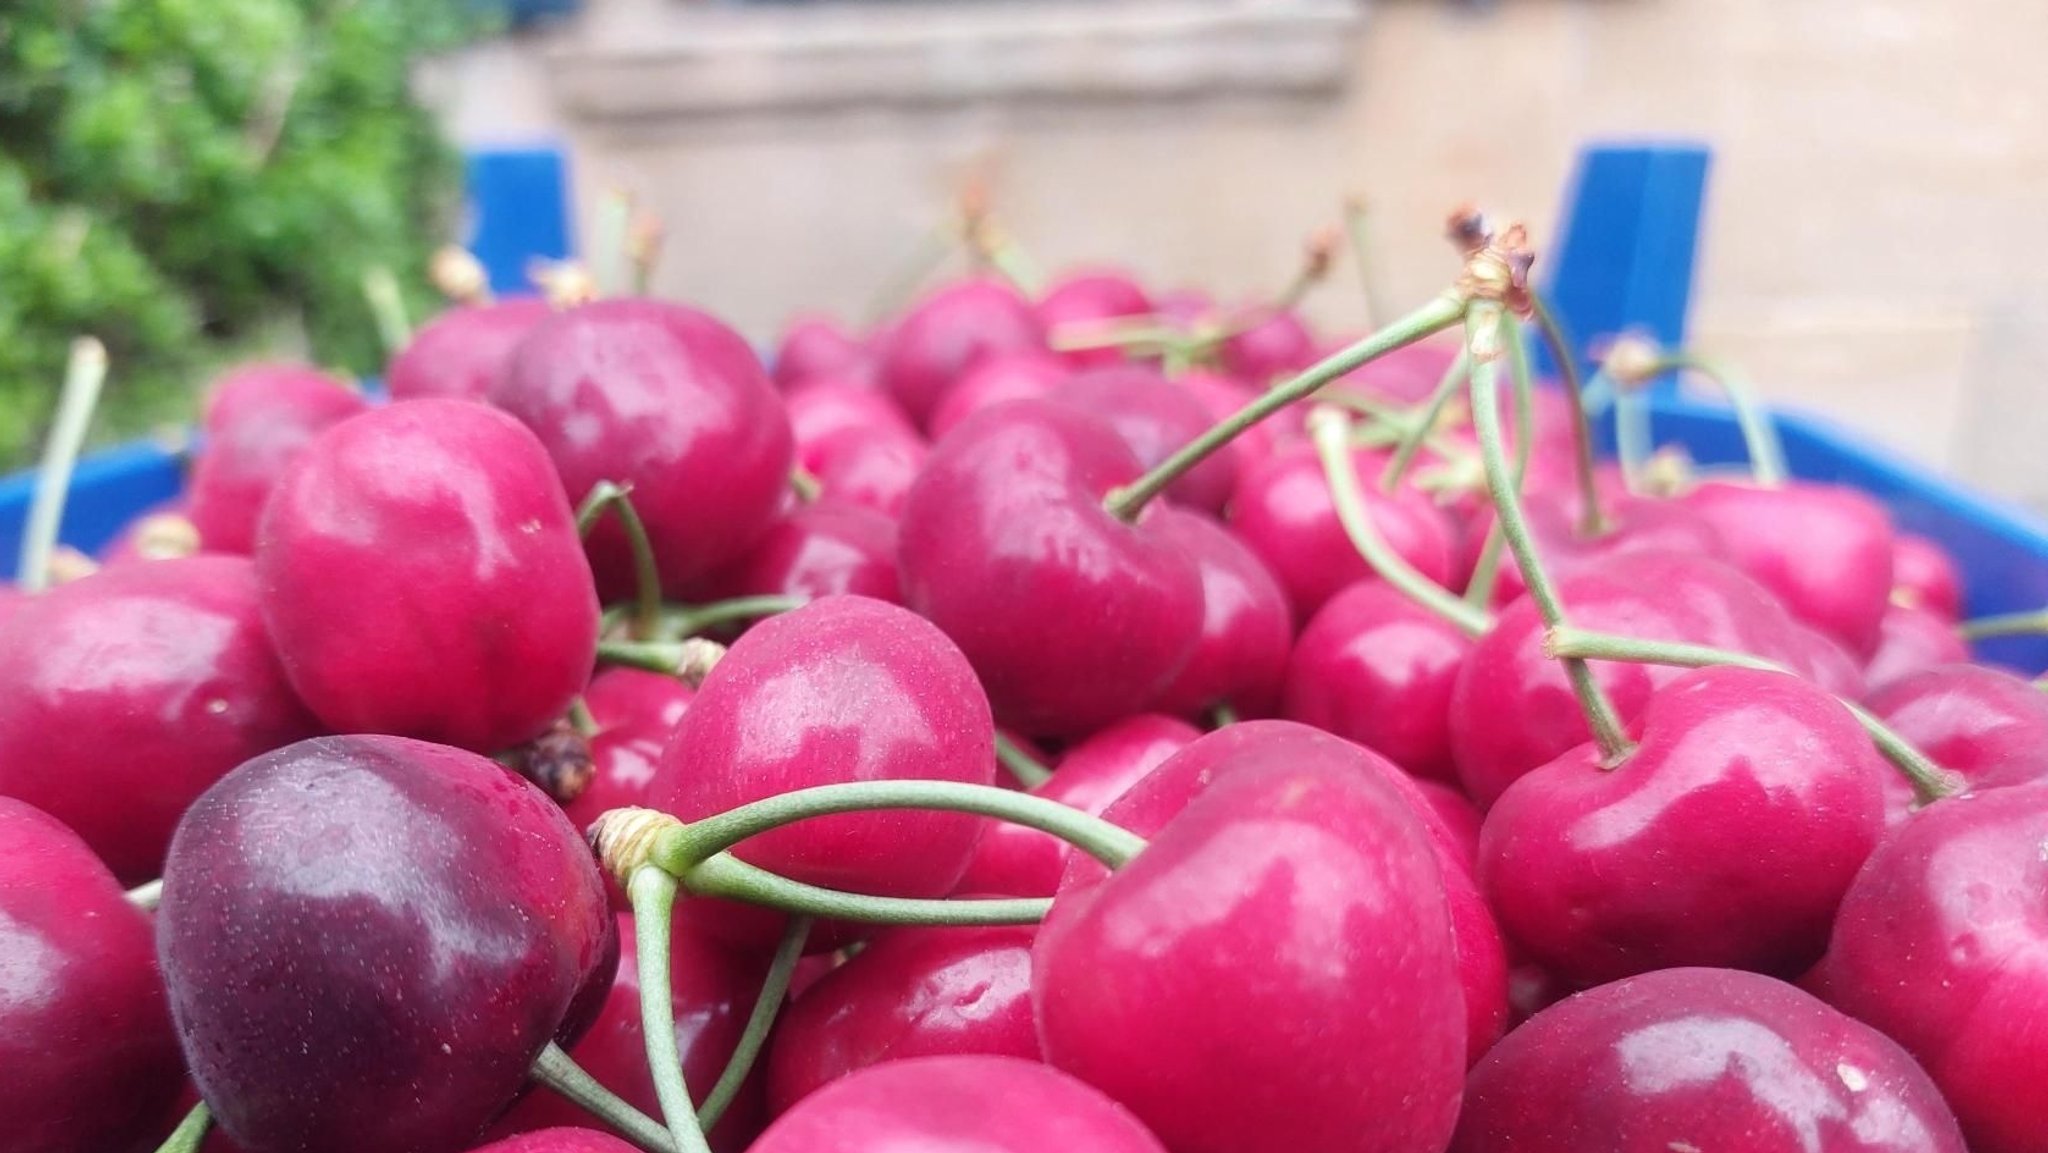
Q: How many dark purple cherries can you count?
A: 1